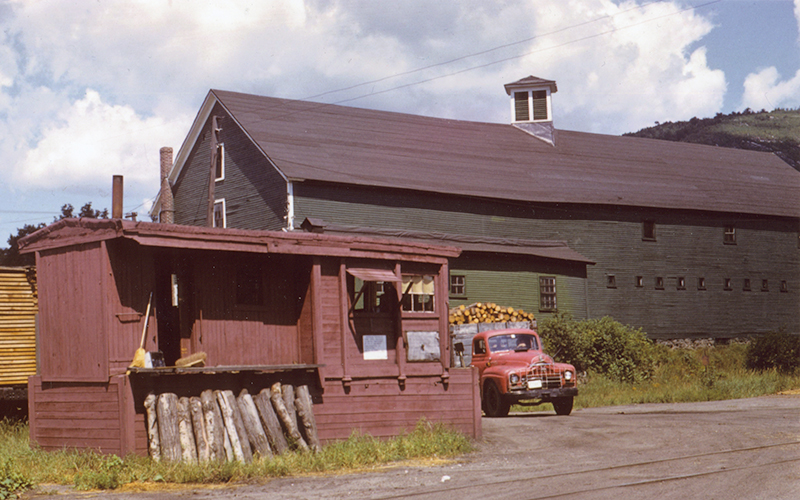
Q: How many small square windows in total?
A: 9